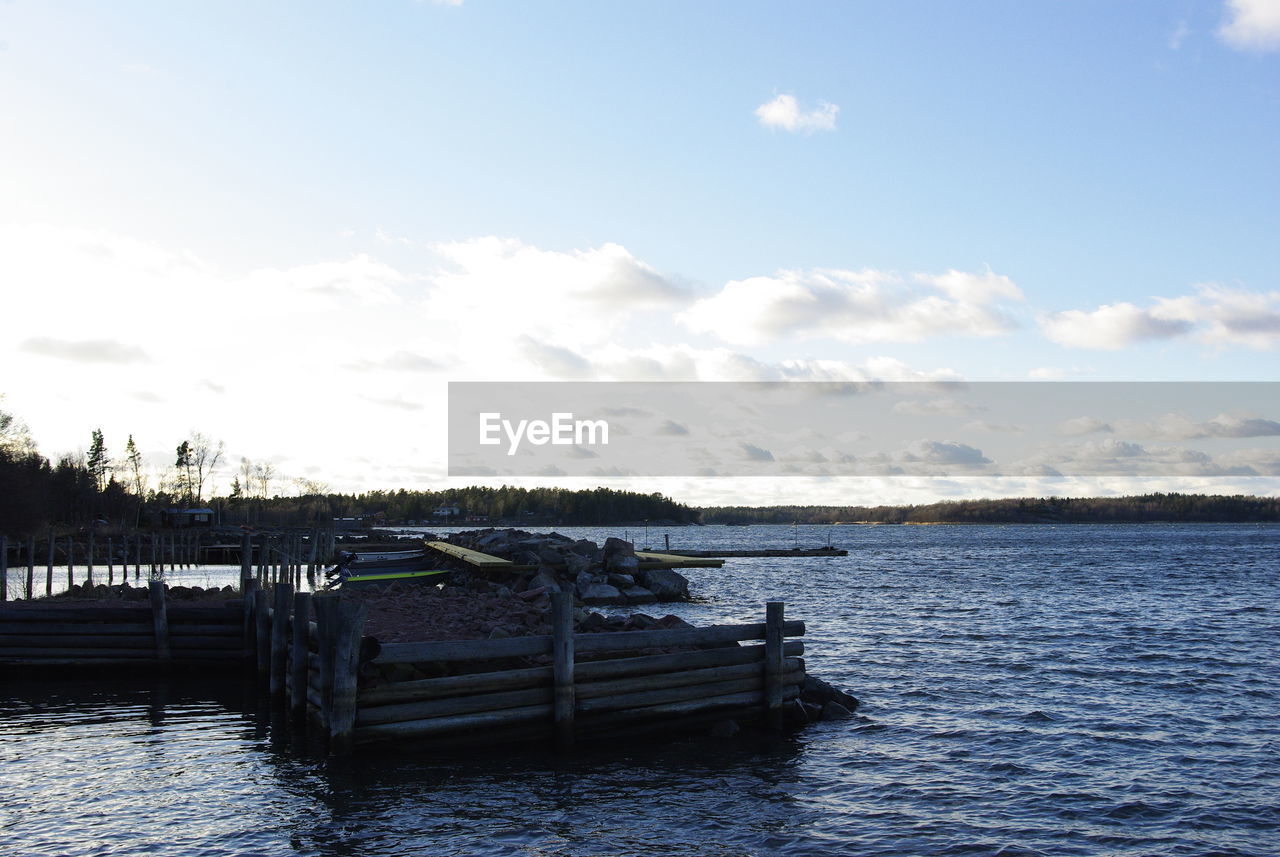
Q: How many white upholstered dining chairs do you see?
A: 0